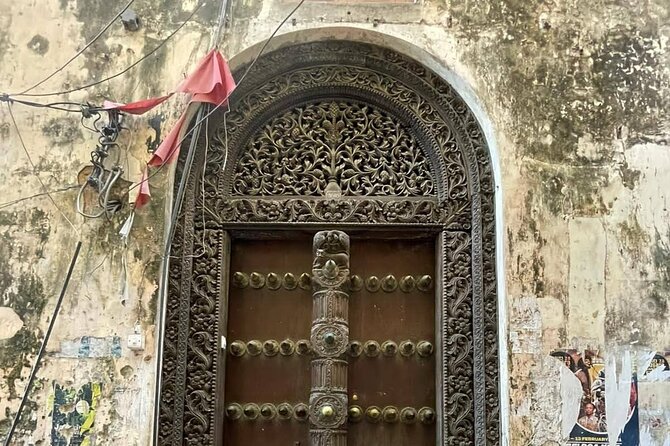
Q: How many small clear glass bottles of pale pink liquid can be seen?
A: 0